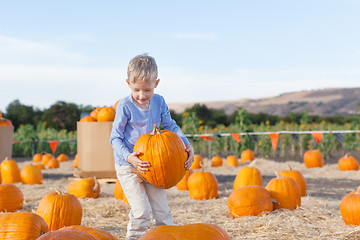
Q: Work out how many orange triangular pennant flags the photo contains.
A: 5